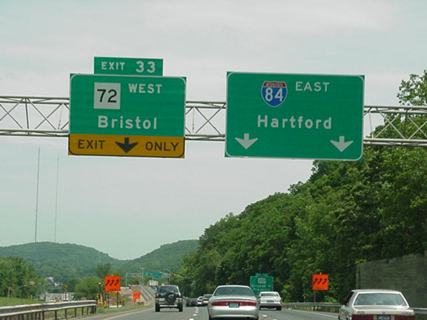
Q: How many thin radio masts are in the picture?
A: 2